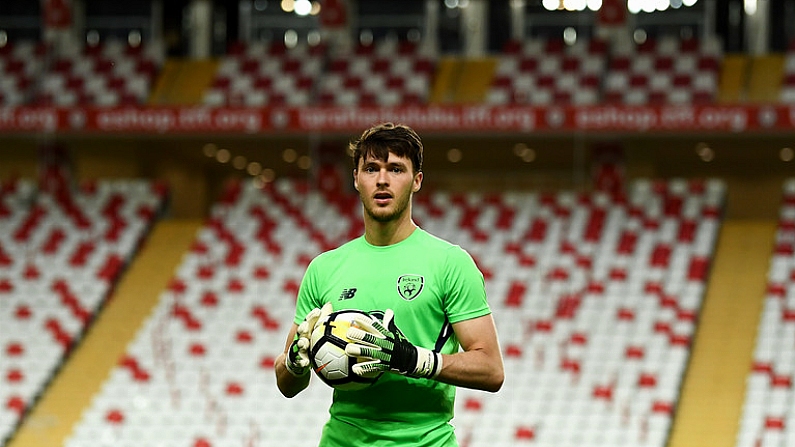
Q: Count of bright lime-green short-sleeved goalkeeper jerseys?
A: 1